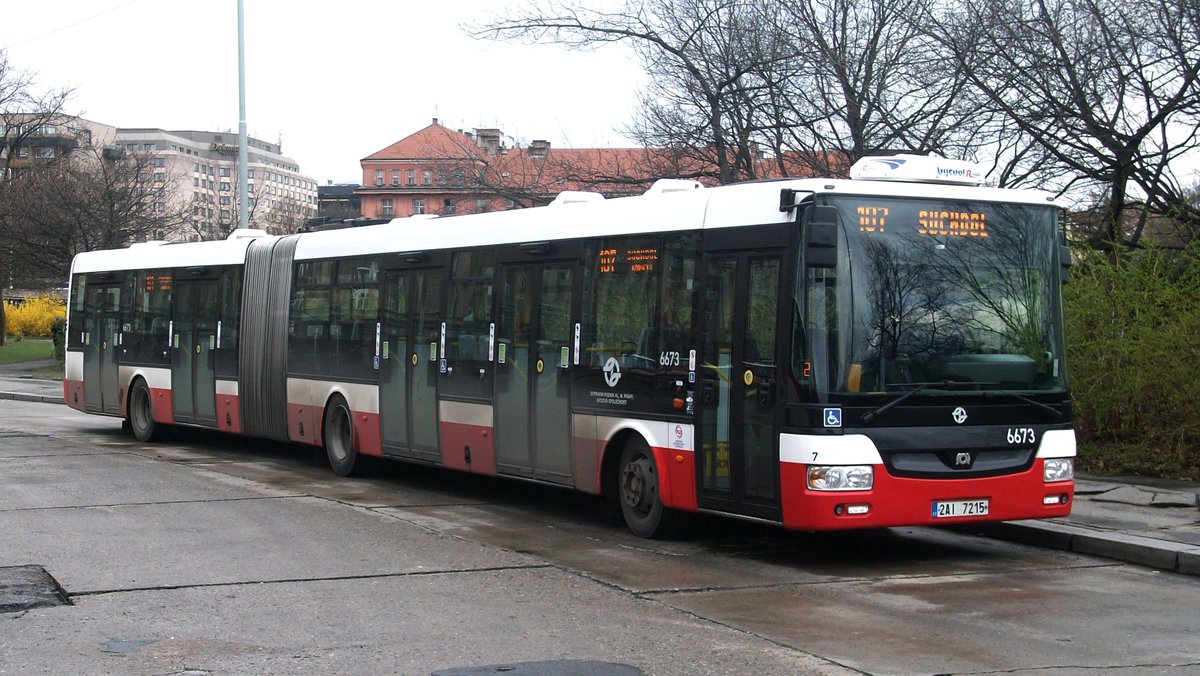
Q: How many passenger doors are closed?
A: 5